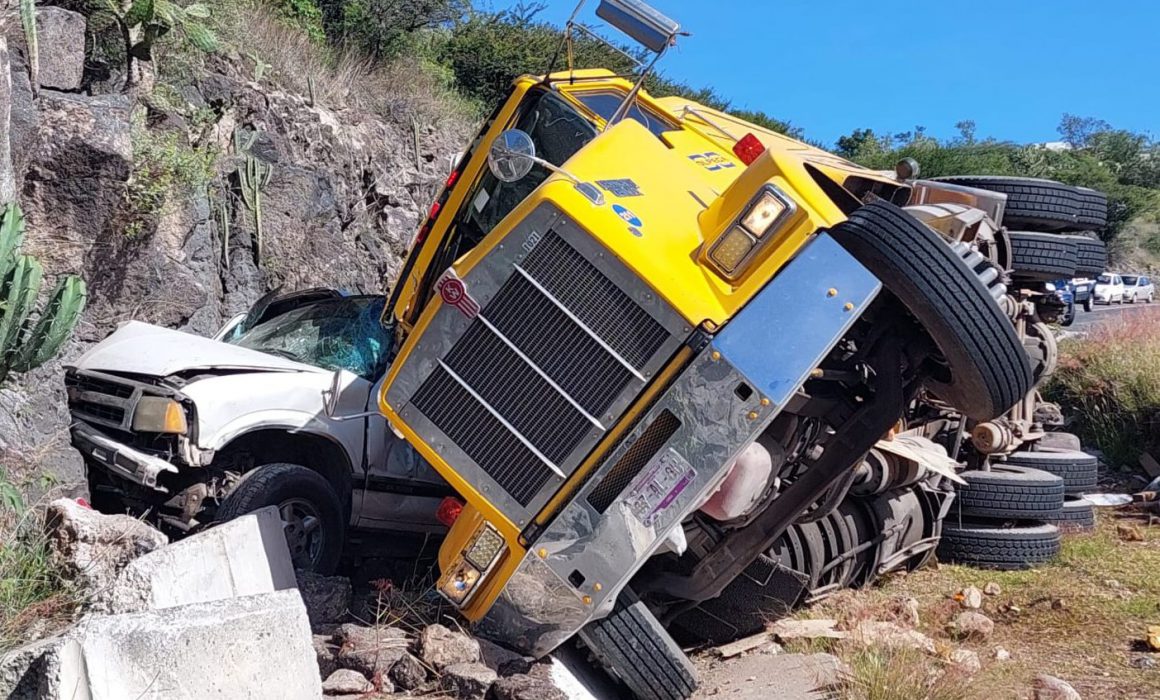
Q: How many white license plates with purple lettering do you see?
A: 1